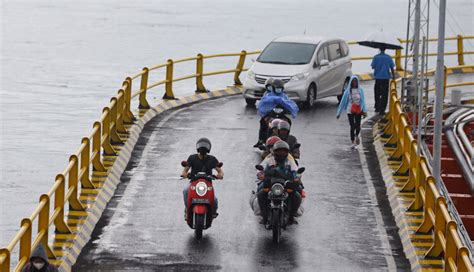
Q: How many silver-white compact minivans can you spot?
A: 1